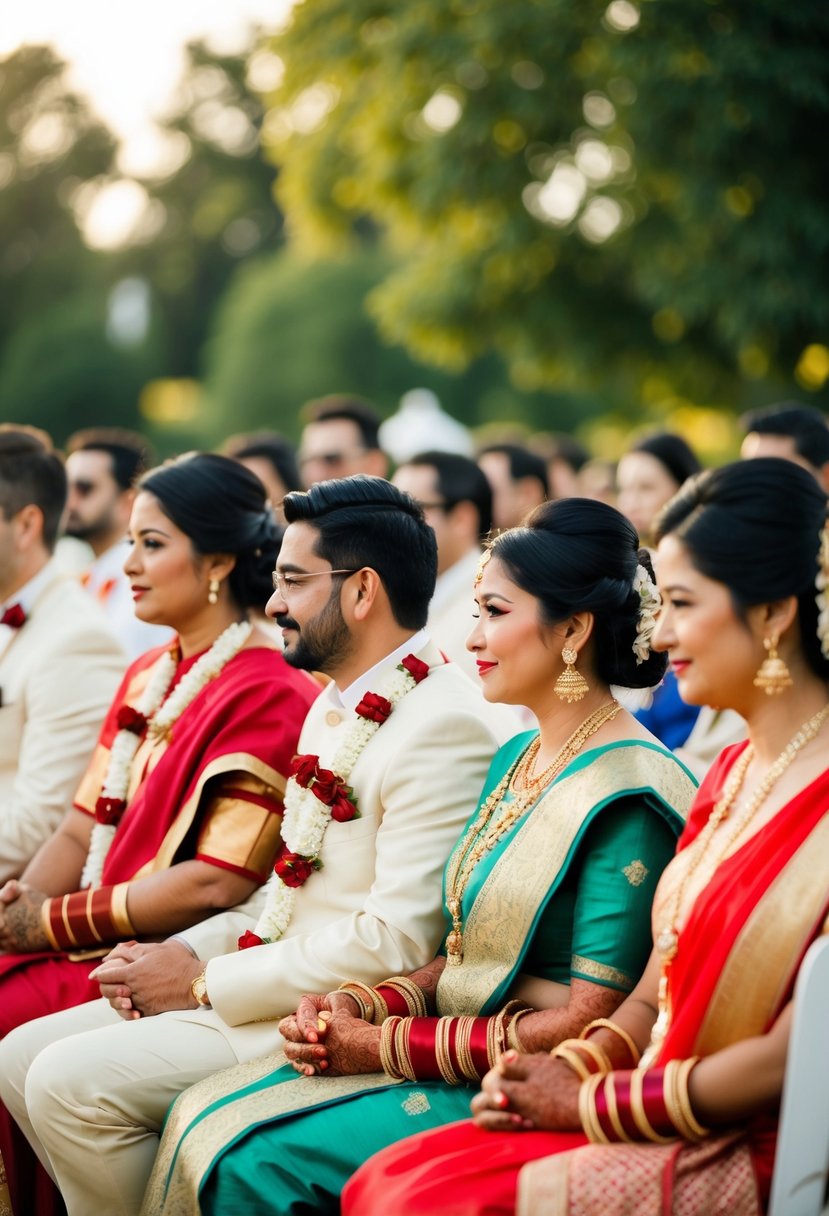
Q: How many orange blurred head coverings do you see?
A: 0